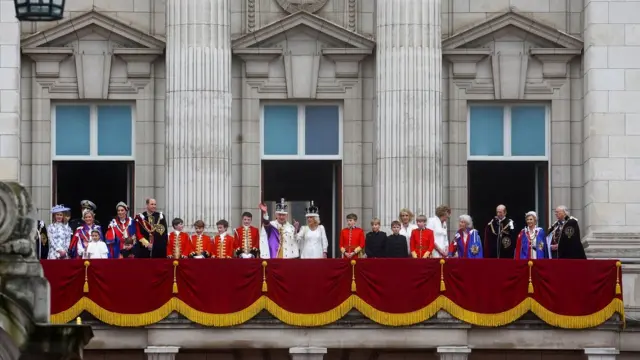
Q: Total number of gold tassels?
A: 7